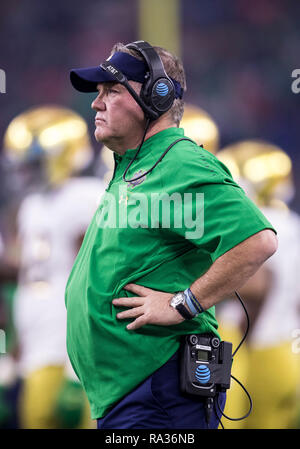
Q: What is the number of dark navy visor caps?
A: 1